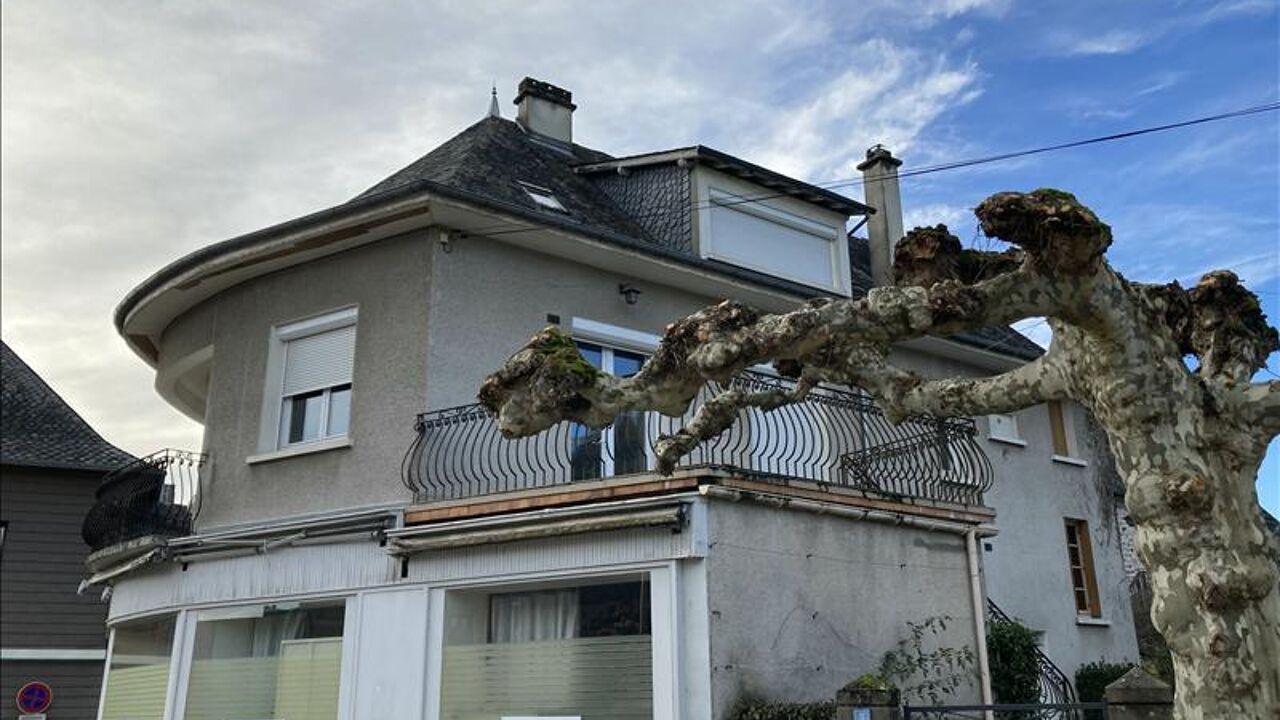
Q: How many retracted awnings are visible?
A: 3